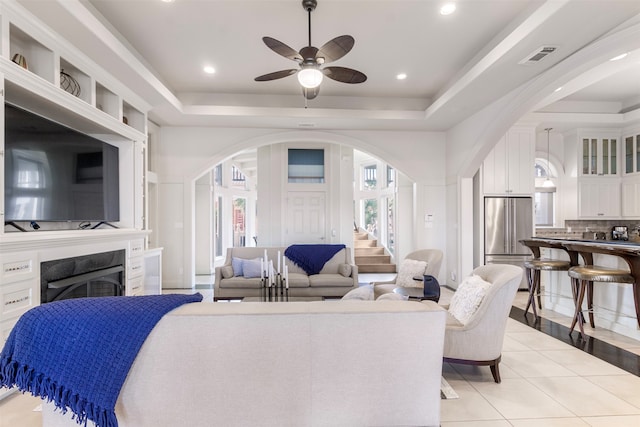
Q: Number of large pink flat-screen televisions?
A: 0